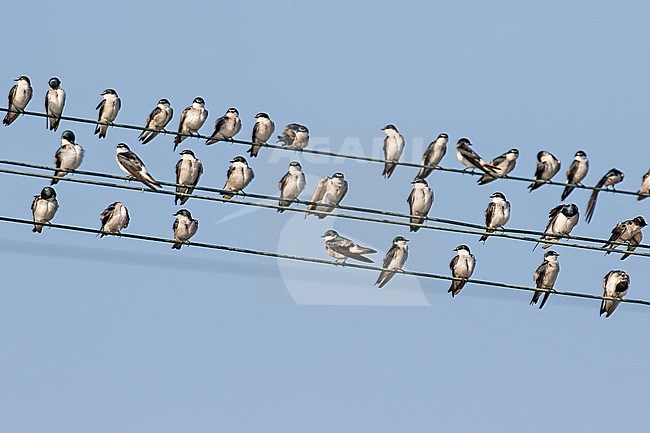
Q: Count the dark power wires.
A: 4